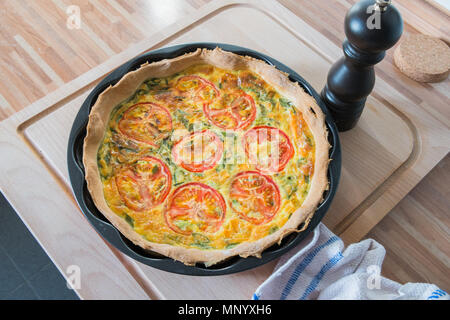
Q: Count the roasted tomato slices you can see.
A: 8